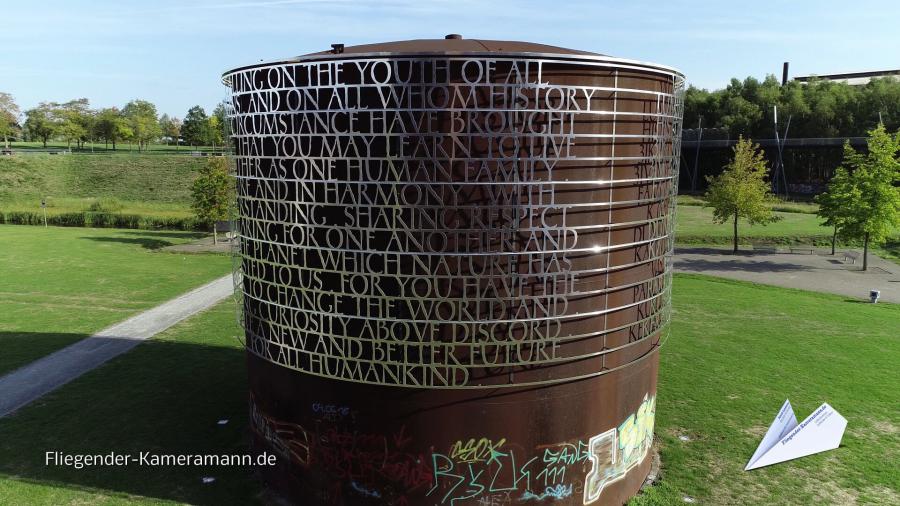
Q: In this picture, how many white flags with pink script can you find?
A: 0